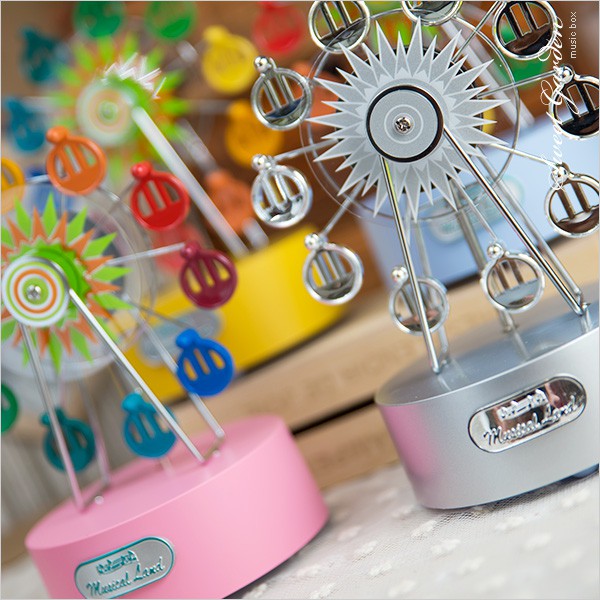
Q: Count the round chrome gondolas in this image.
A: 10